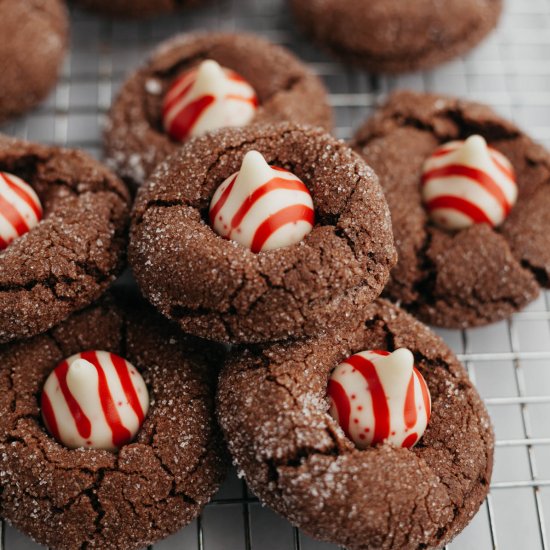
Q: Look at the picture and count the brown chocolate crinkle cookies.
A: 9